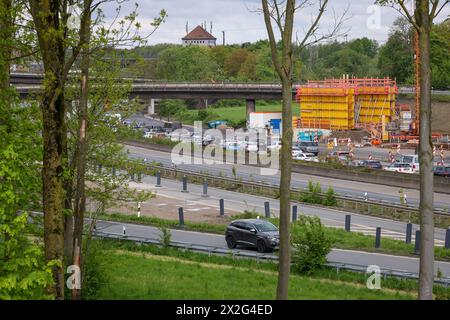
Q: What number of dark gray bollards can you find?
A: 12